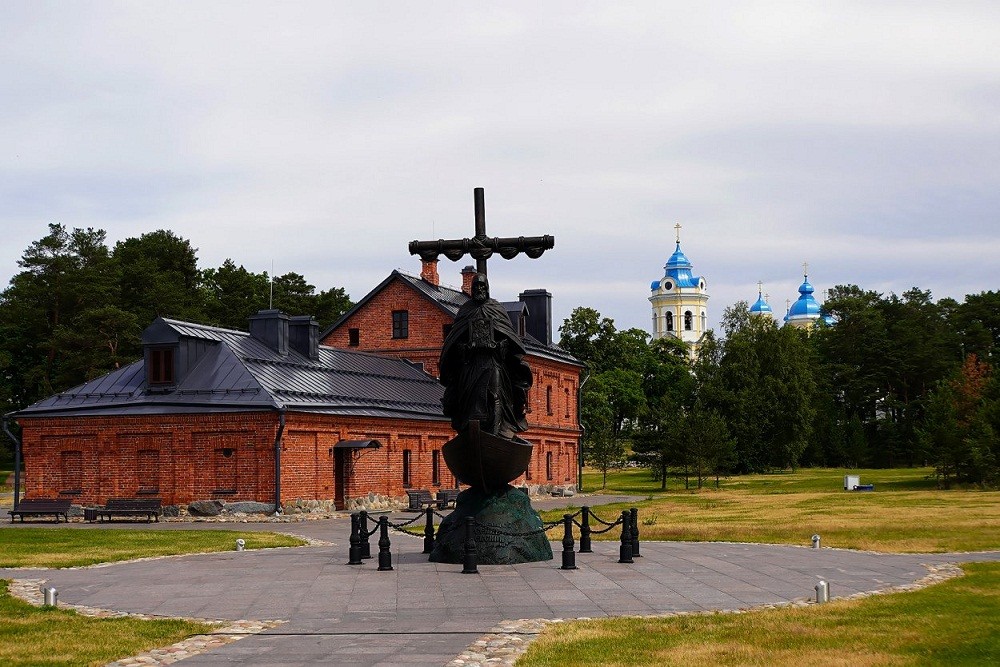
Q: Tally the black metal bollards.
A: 9